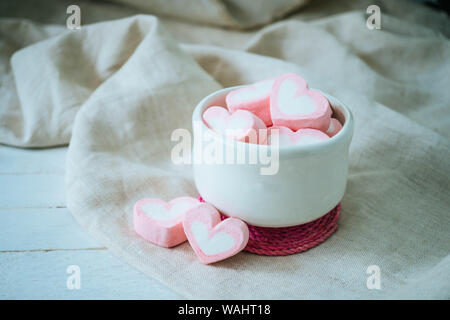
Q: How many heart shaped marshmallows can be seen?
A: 7